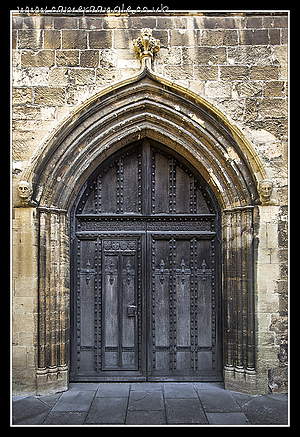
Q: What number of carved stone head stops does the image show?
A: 2